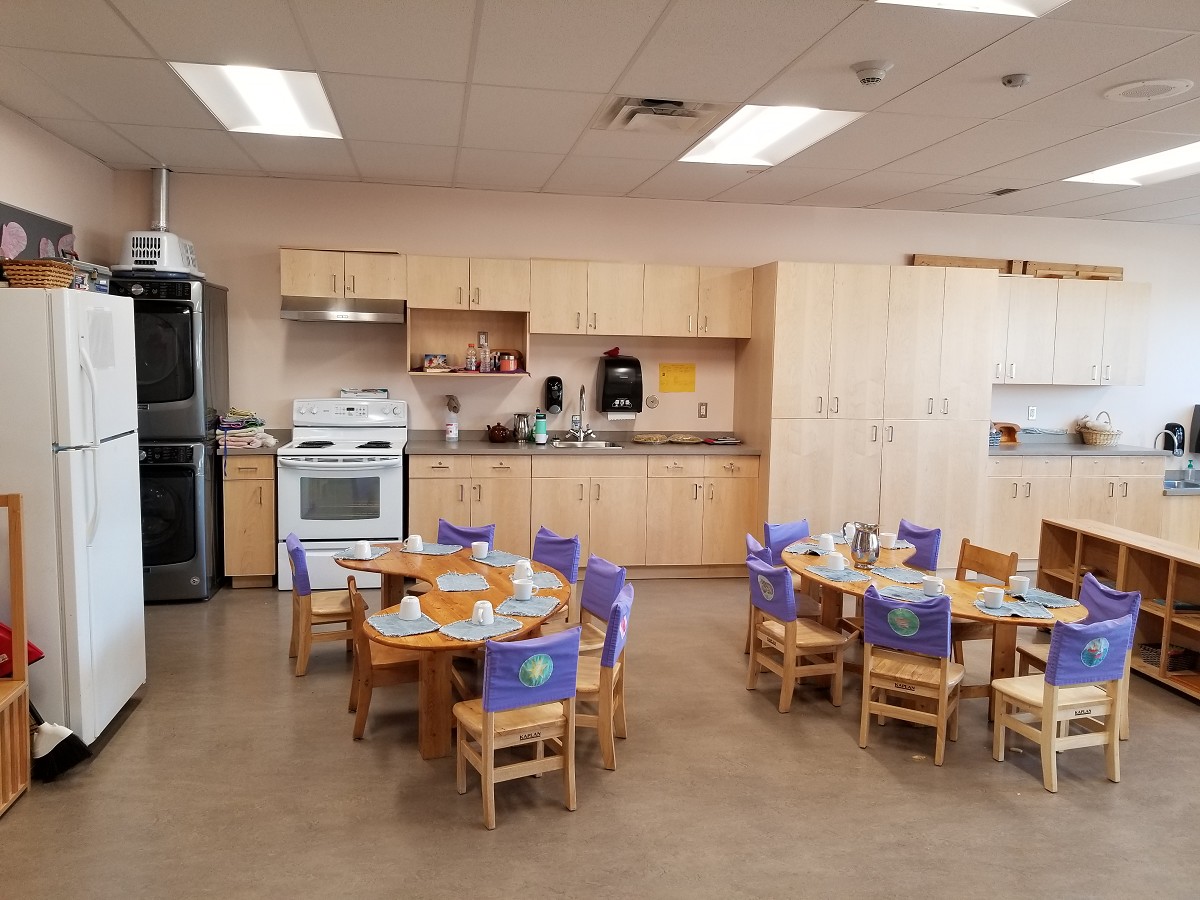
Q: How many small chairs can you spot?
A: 15